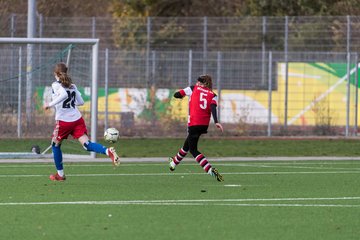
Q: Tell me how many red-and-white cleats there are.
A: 2